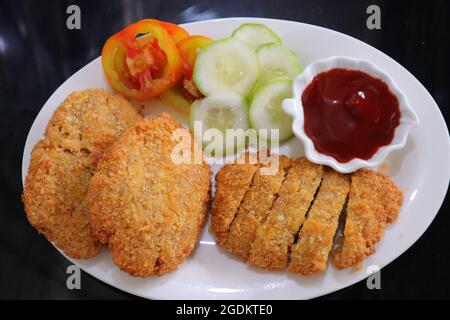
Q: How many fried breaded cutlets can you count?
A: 3